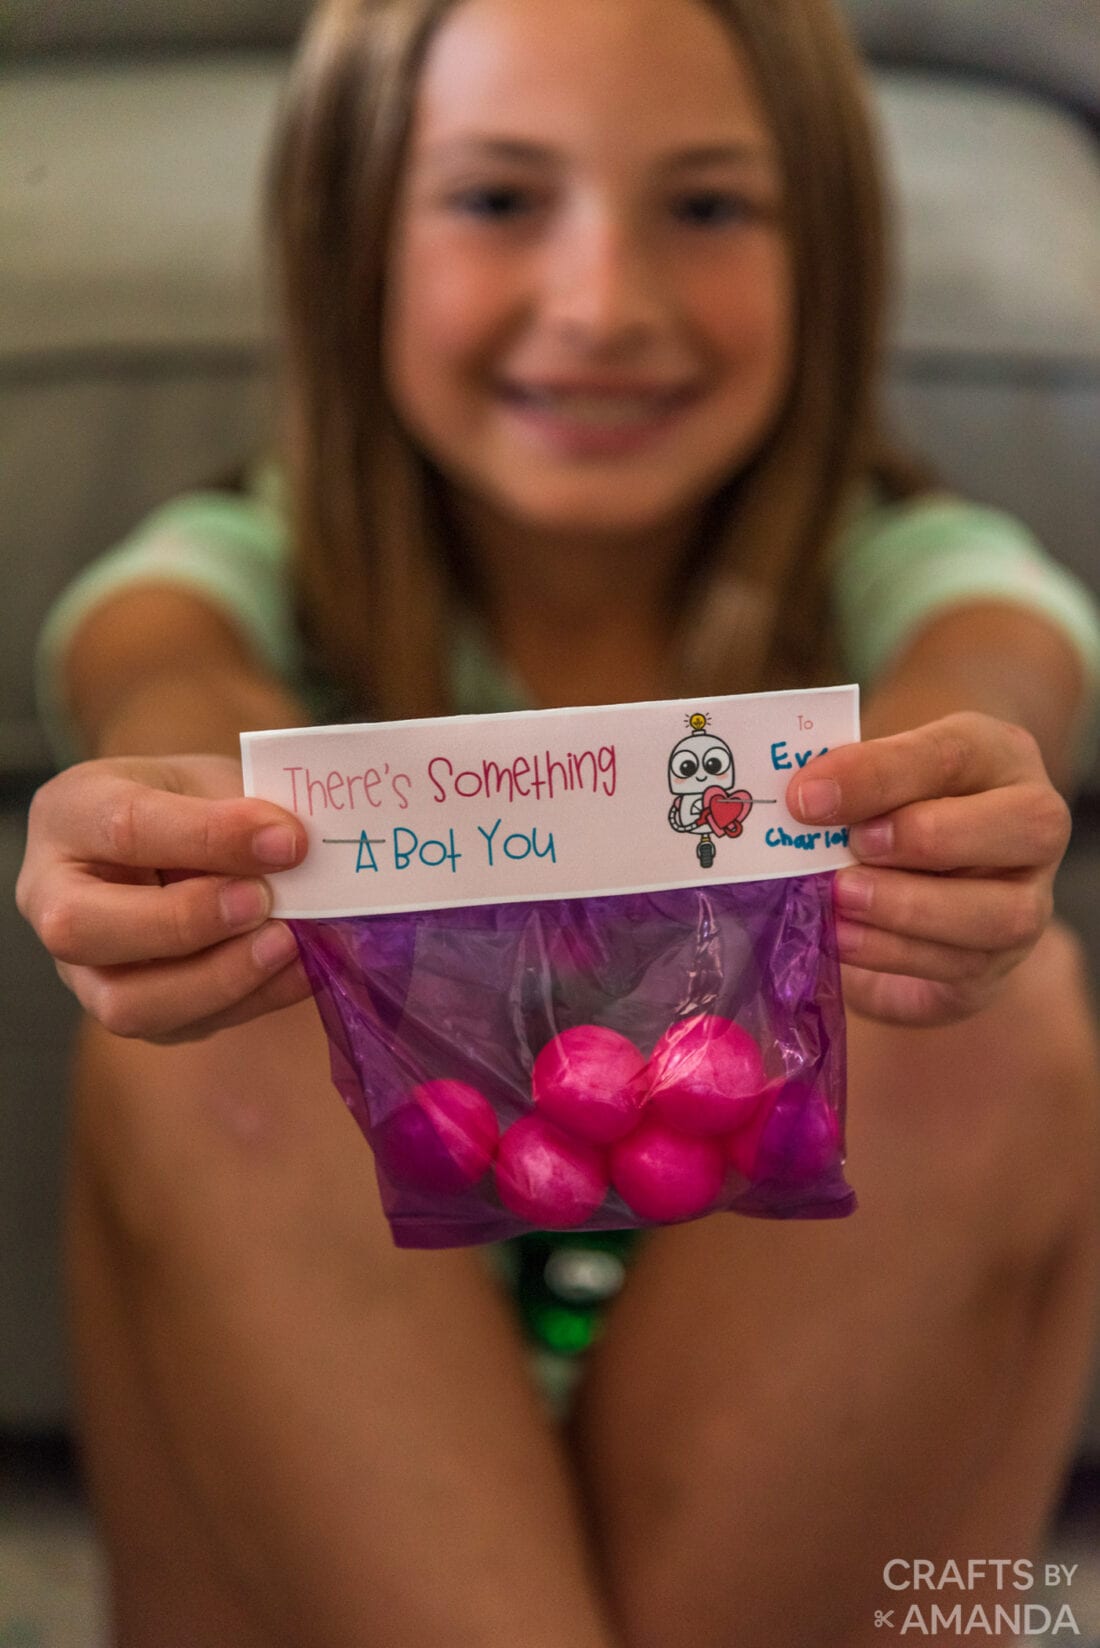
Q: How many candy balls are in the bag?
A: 6